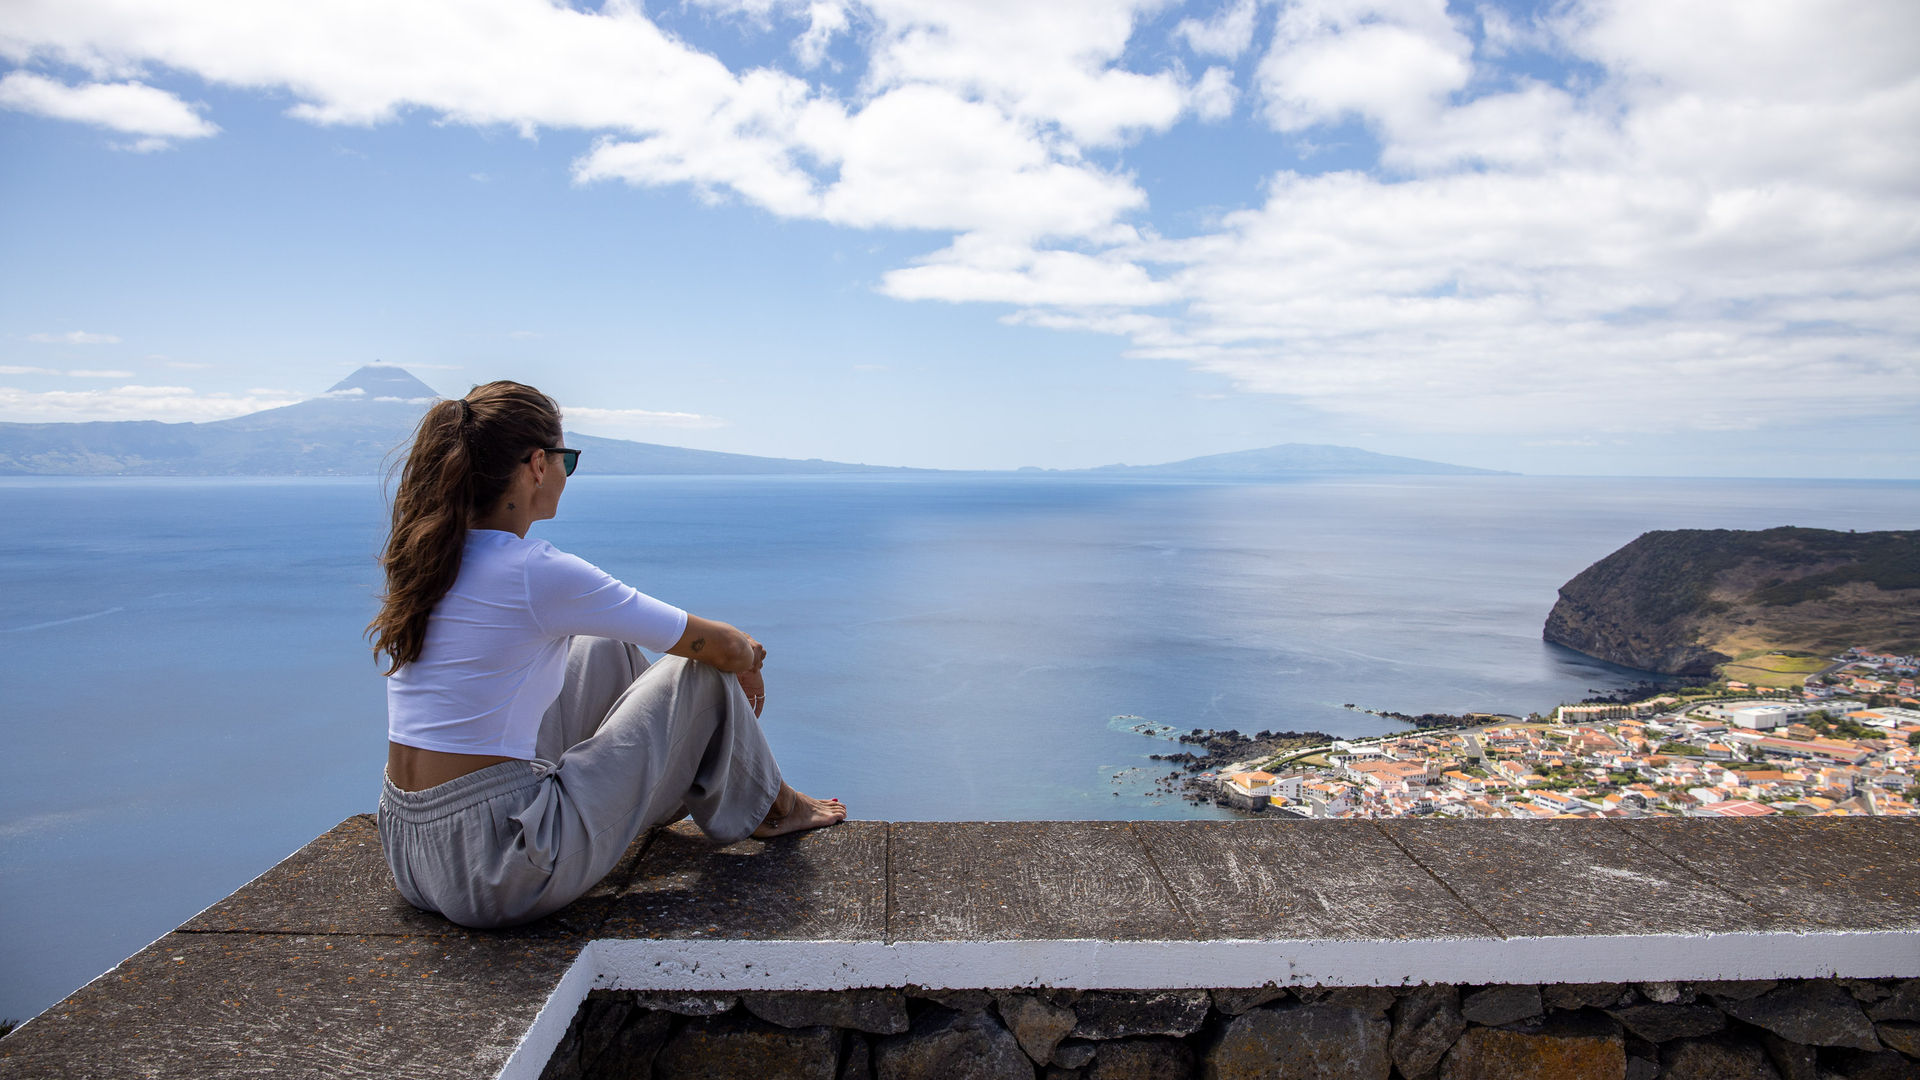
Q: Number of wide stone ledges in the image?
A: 1